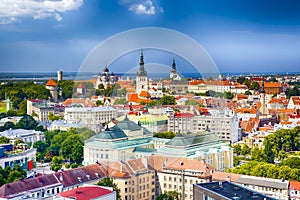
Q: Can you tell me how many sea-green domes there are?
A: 3